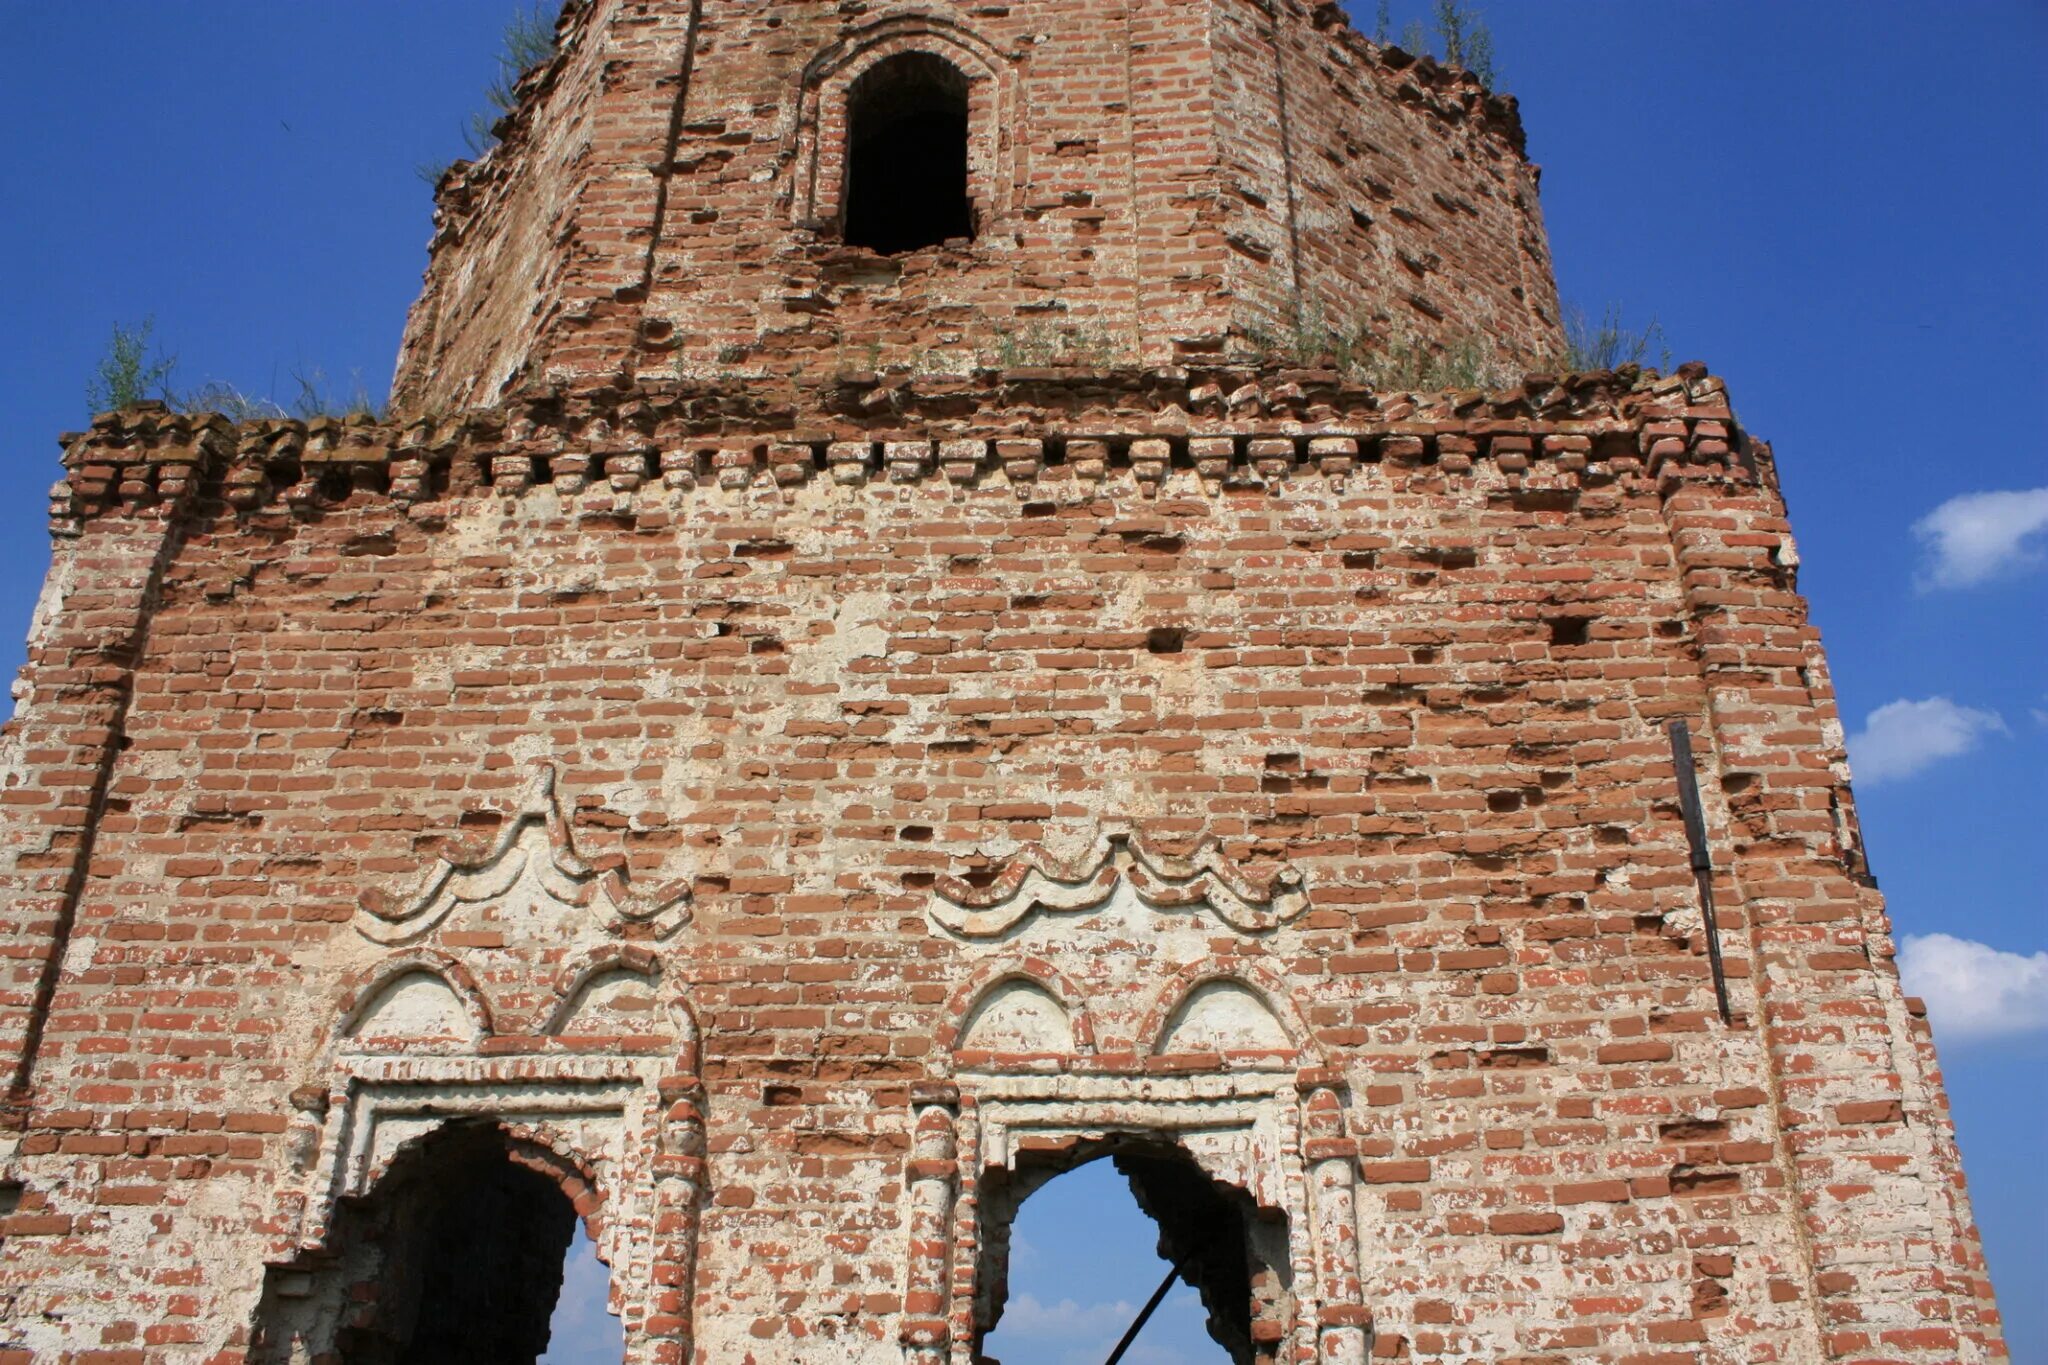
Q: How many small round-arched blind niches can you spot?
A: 4